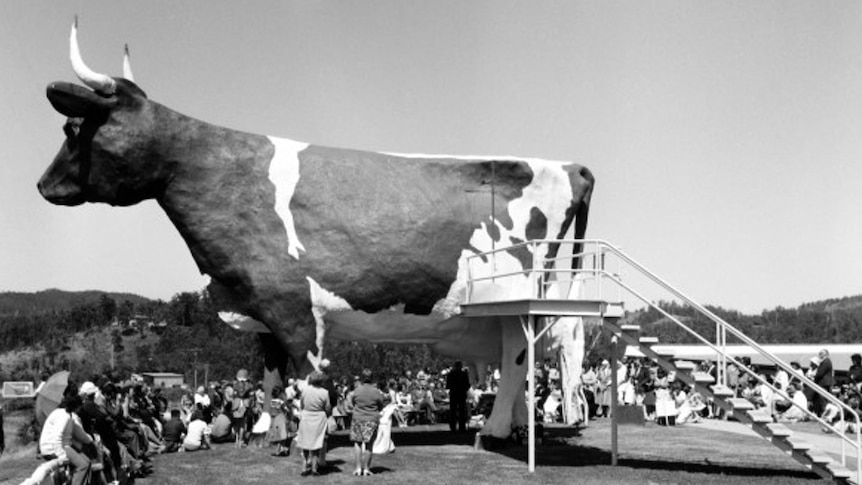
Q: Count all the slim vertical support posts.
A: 2